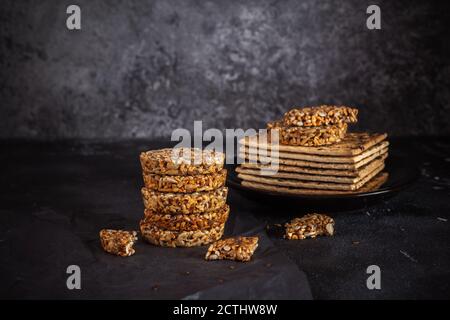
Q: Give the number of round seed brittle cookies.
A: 7